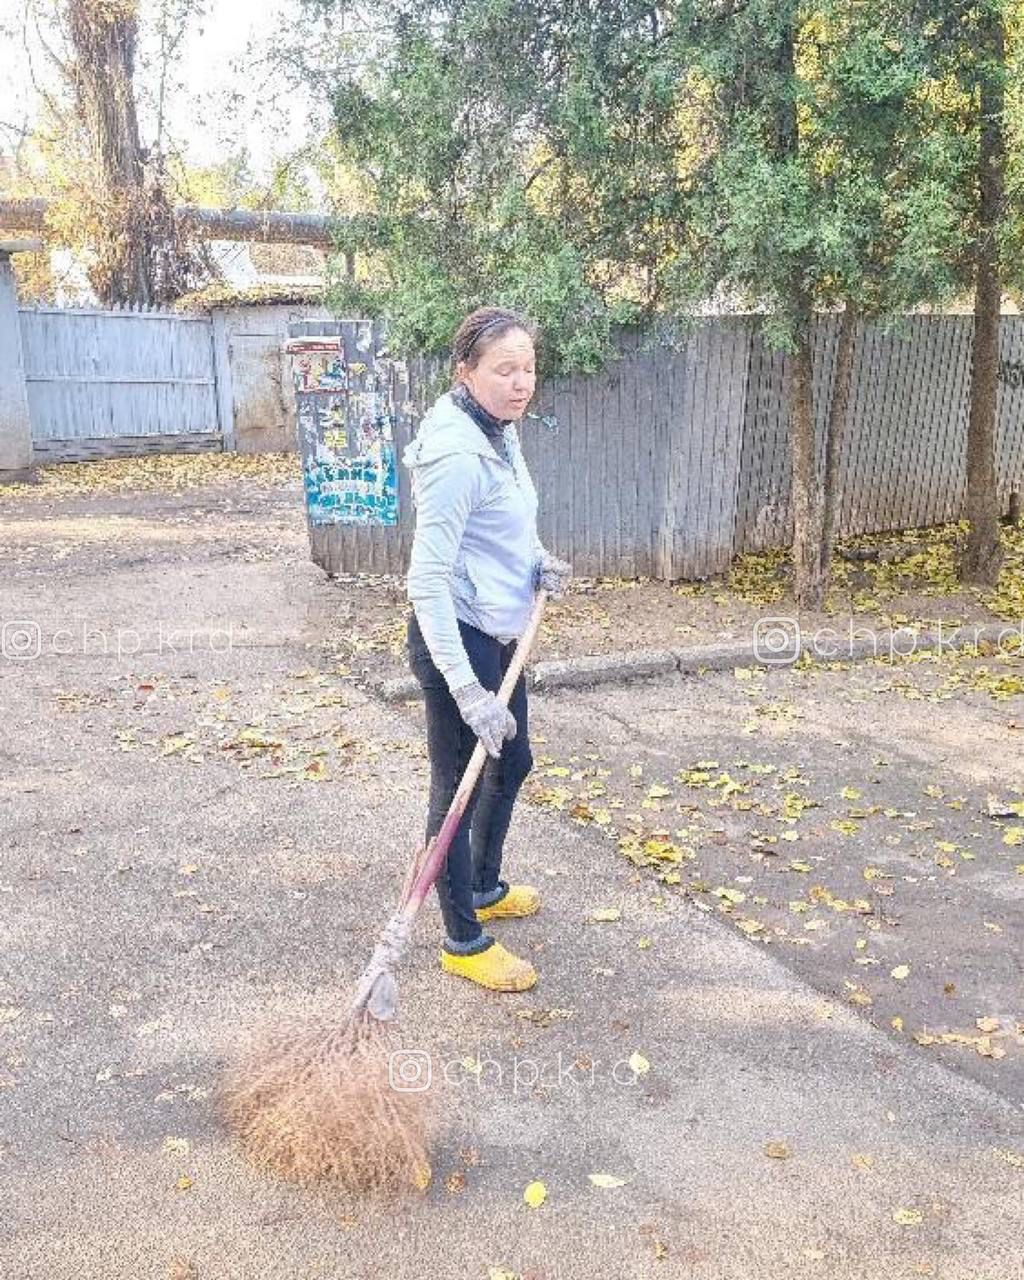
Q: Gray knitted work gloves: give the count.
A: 2